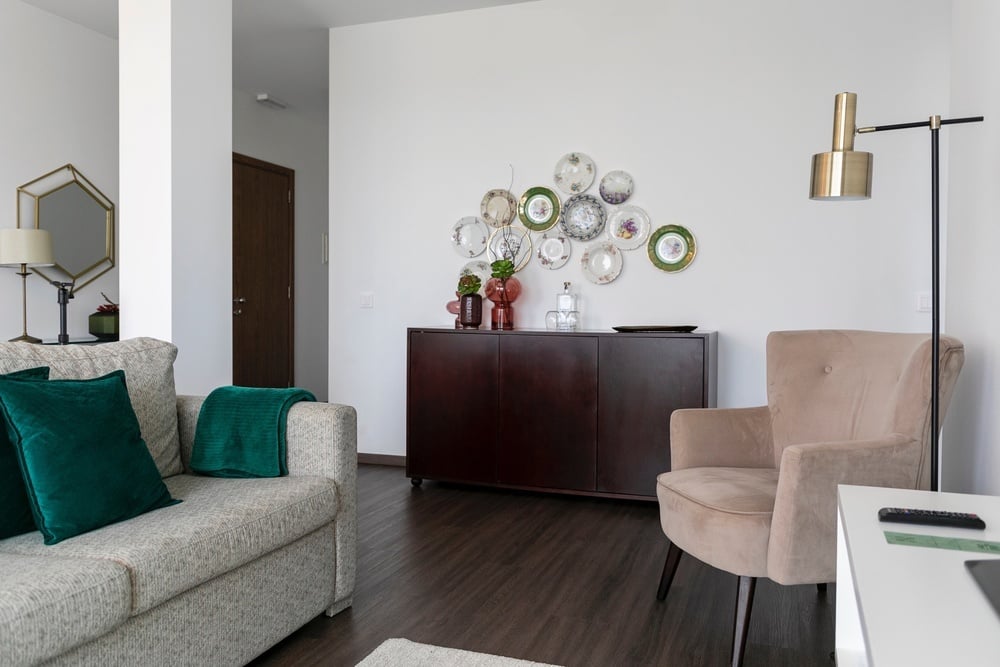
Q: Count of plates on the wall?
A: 12